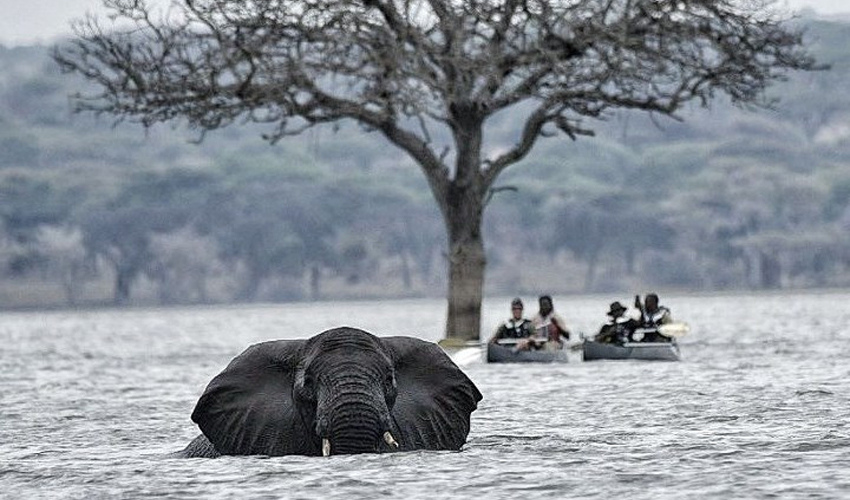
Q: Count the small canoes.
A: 2